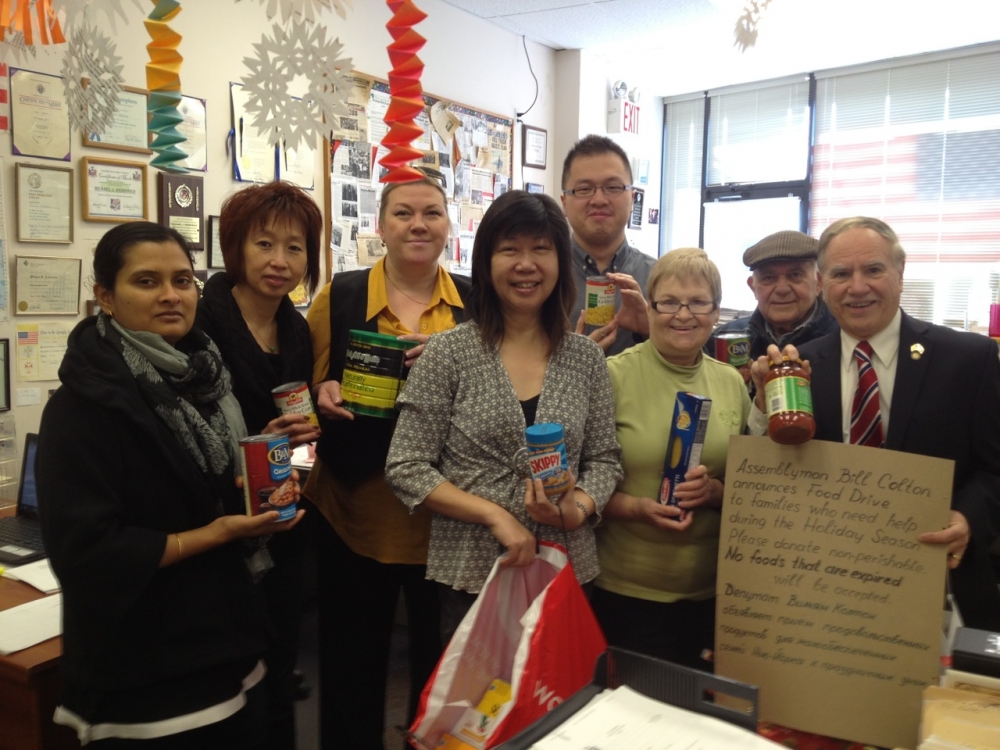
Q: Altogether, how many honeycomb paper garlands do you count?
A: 2